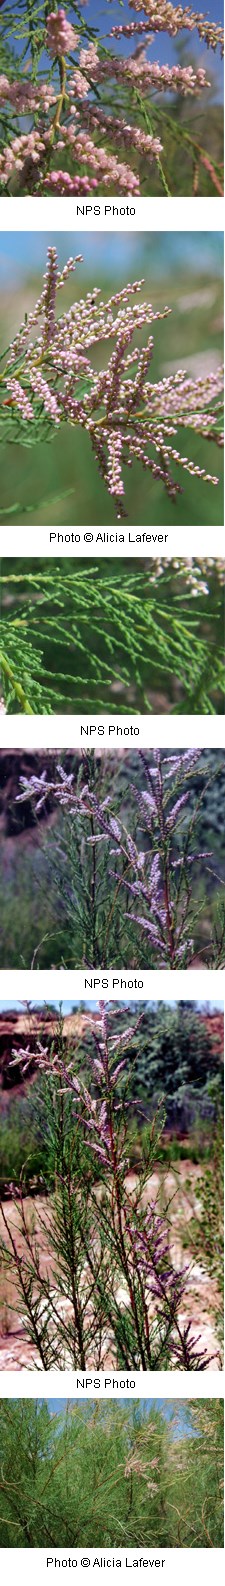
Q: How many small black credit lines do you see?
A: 6